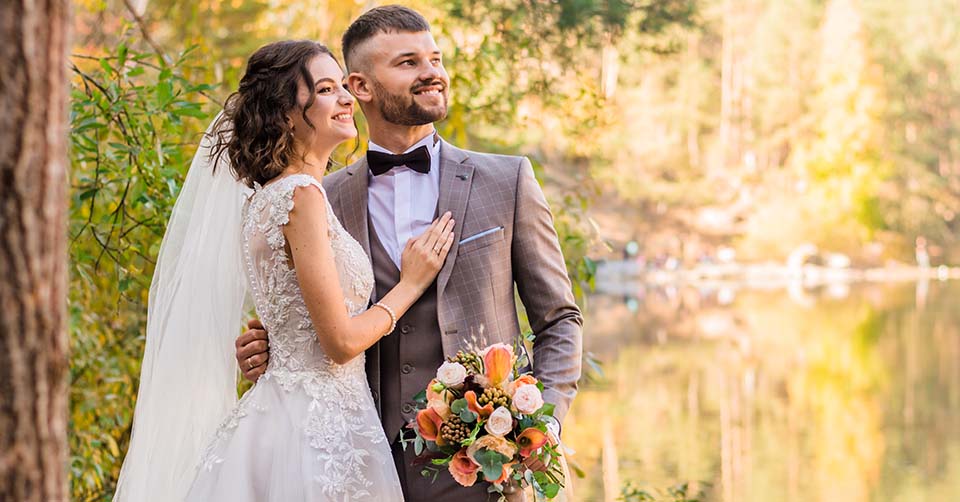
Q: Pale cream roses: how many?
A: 3